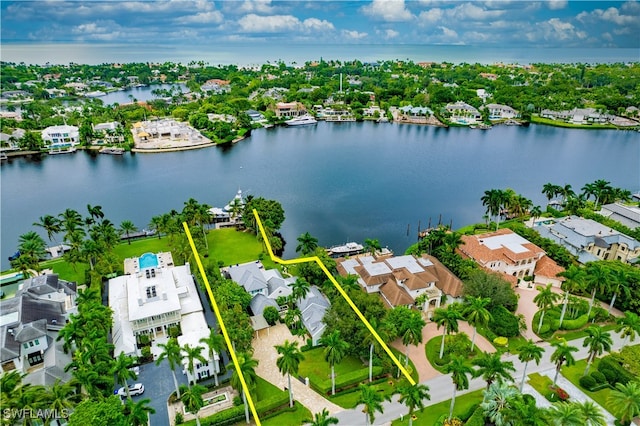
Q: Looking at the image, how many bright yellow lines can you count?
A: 2